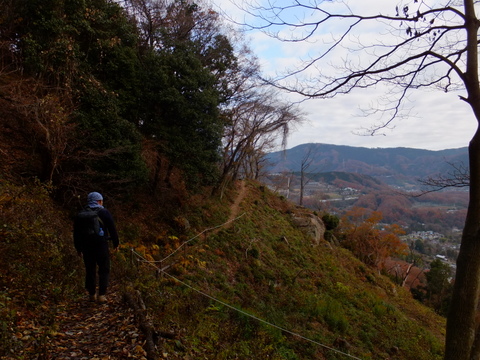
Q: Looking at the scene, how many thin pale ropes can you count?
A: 2